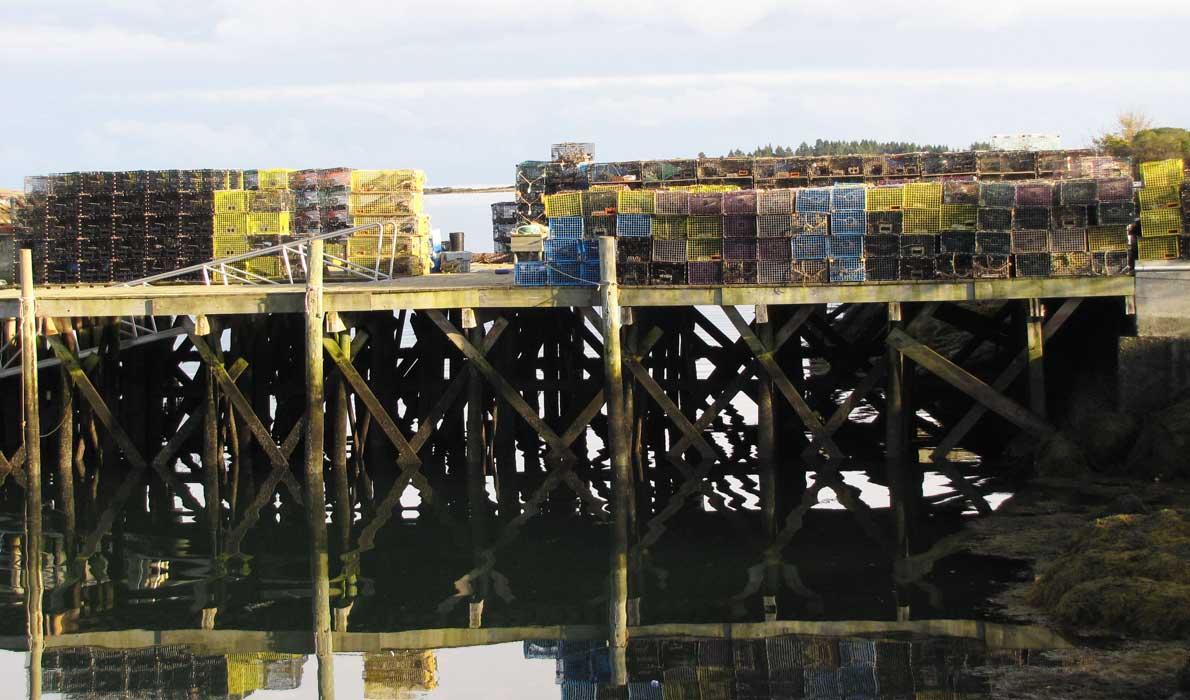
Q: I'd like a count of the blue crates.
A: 13